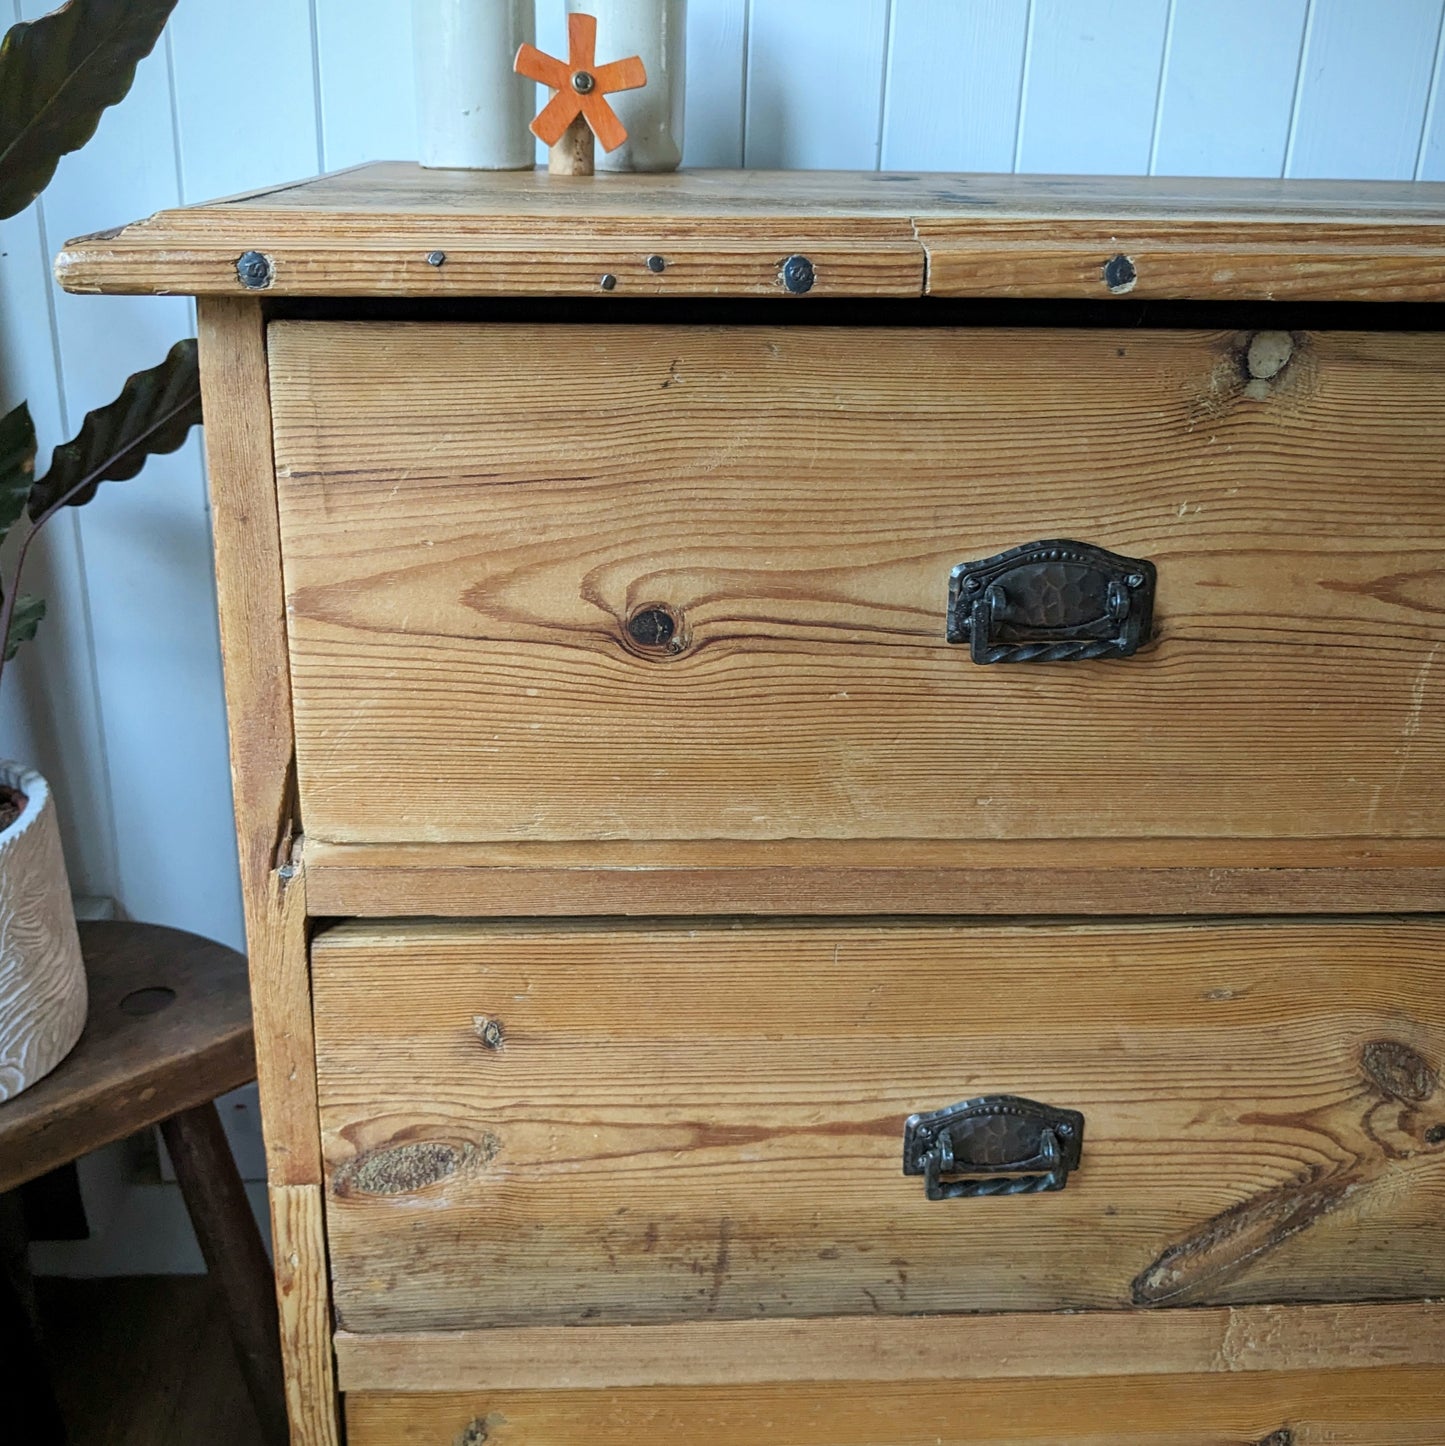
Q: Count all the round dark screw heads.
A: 3